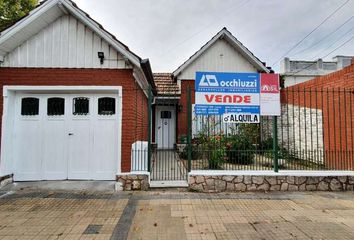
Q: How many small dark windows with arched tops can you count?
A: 4